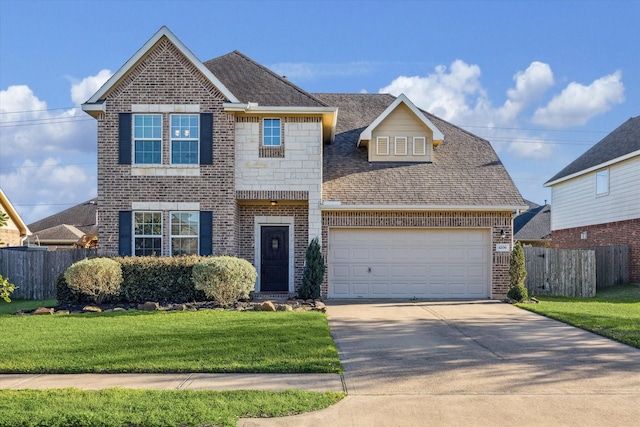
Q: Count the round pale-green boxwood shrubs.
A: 2